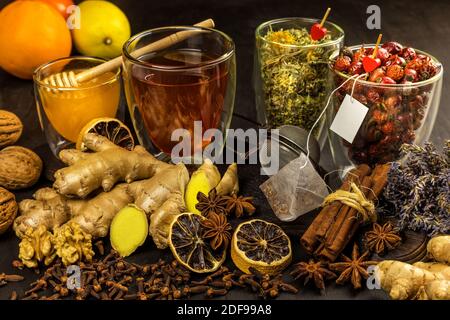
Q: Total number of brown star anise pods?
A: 6